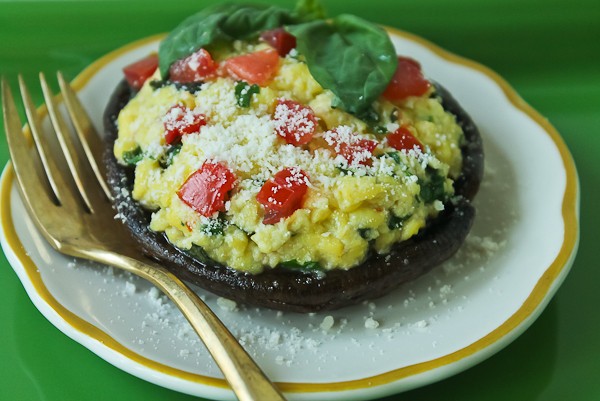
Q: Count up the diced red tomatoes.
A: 11